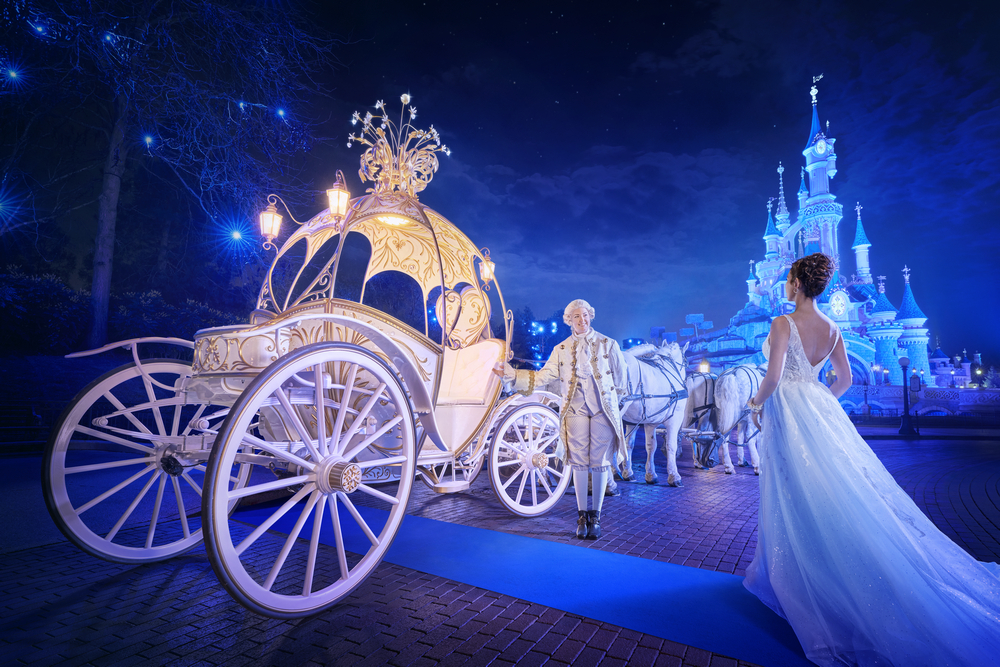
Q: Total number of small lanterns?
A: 3